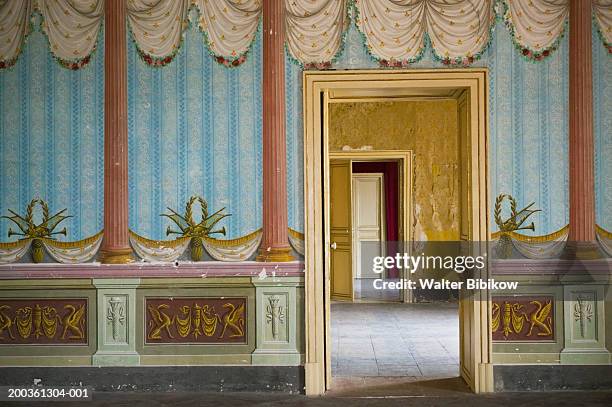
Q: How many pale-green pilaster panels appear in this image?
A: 3